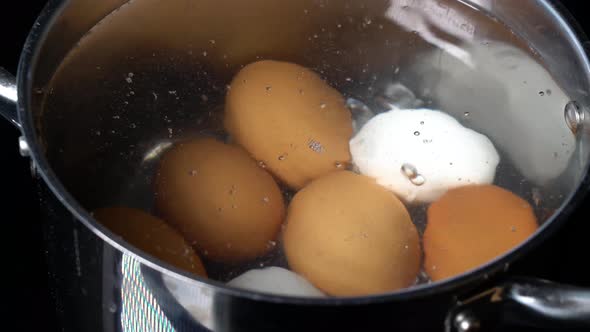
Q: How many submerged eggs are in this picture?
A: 7